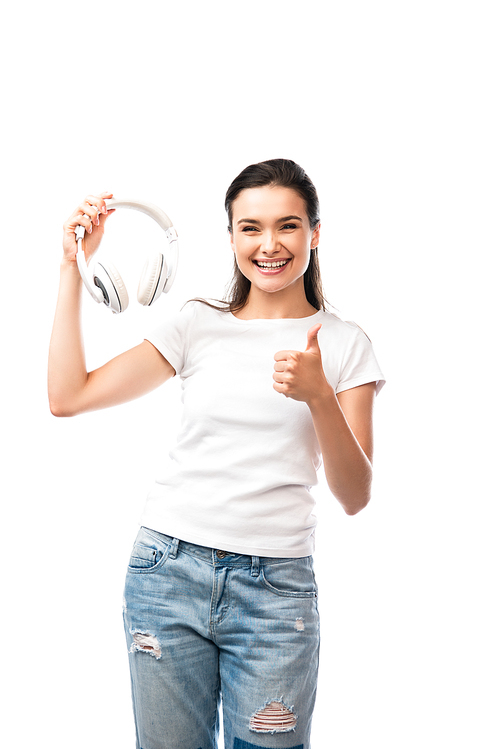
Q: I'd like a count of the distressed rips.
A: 3